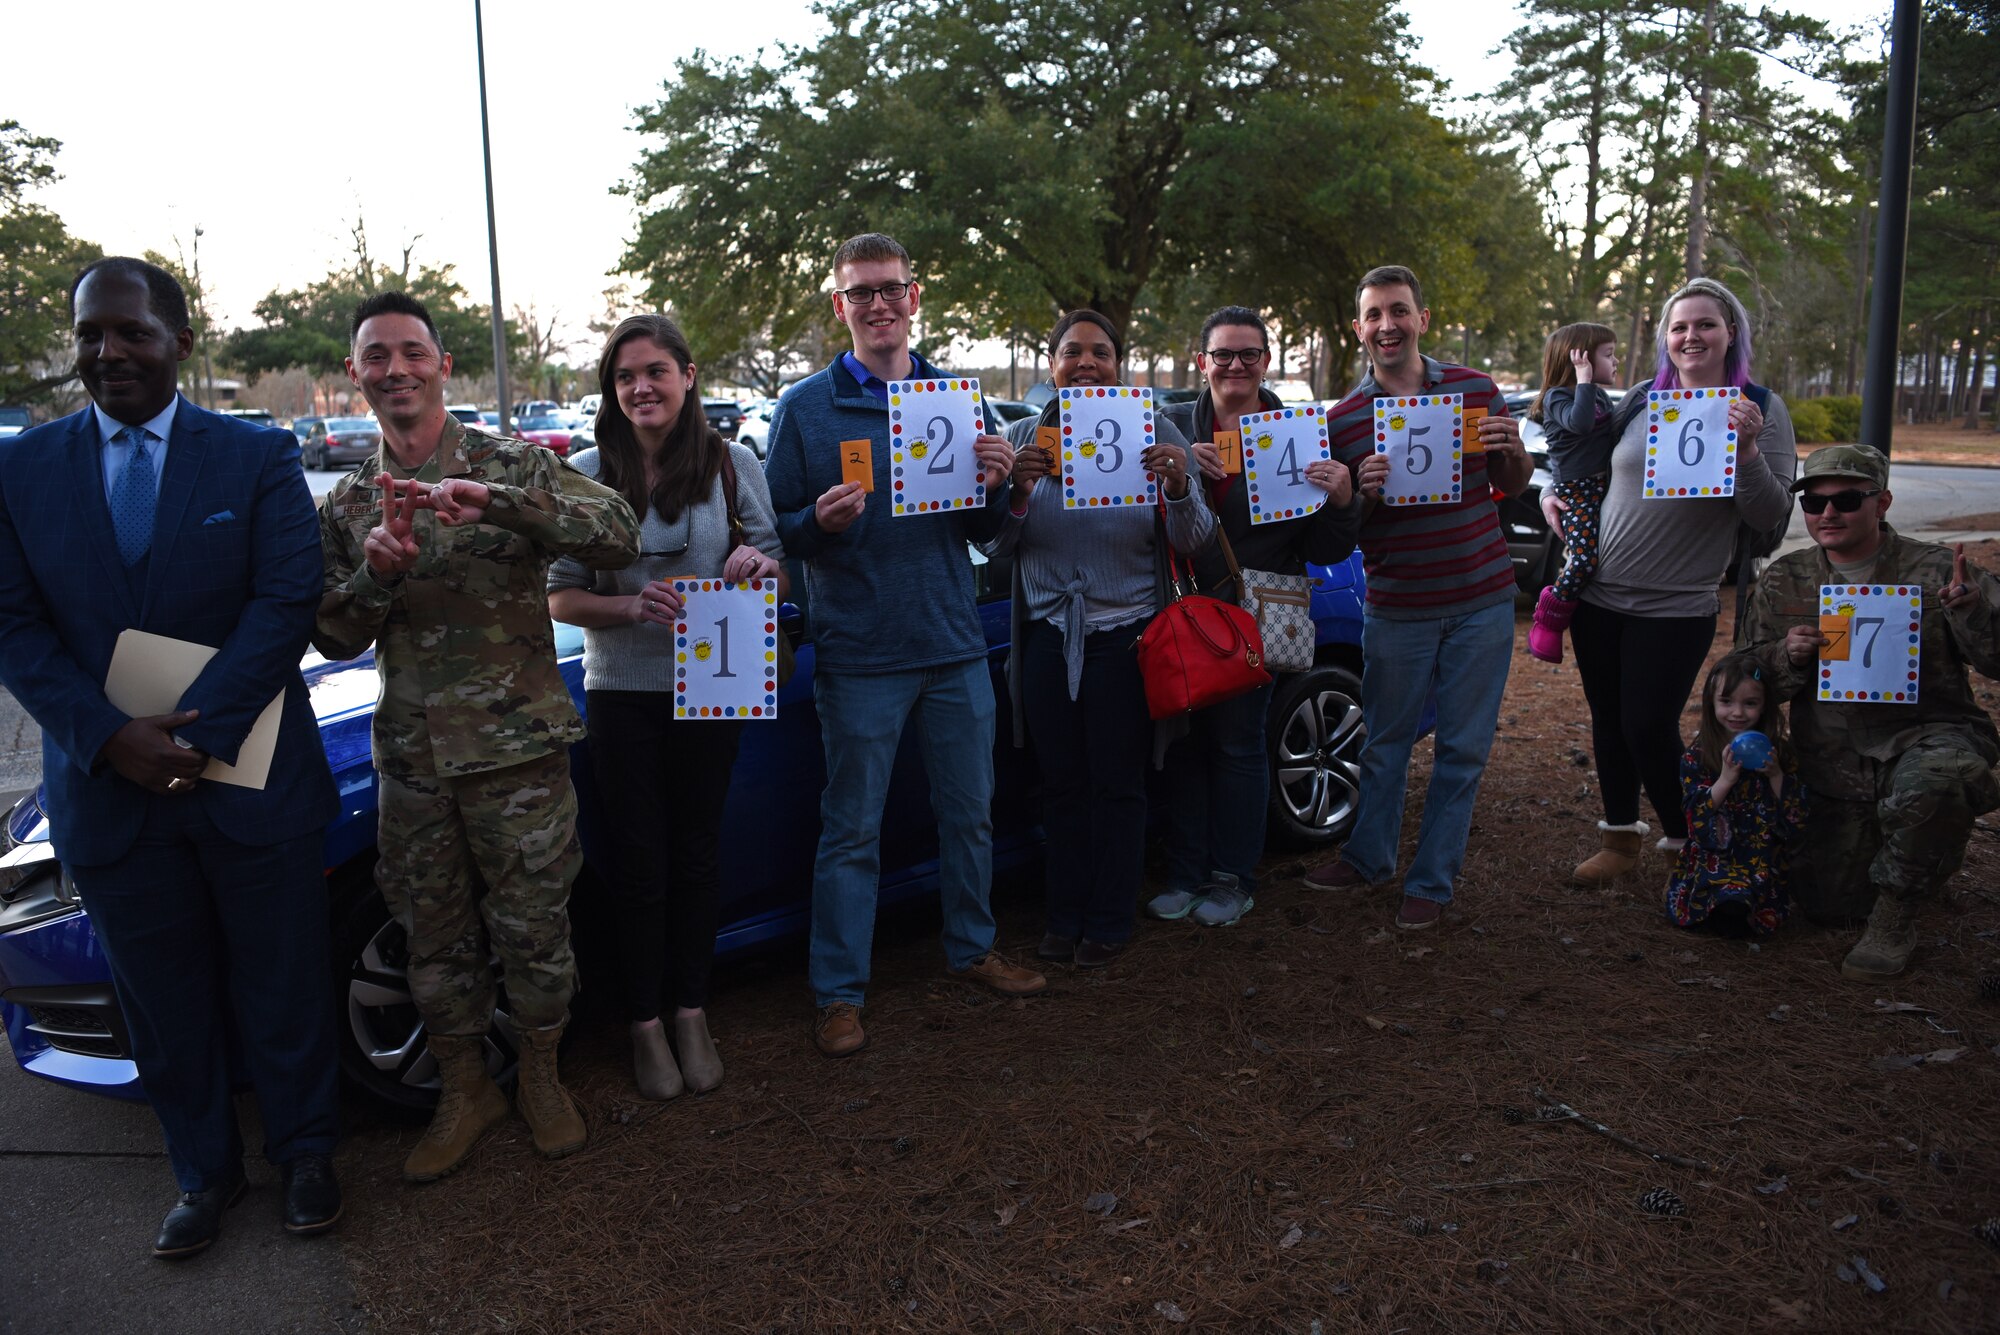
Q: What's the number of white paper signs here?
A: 7